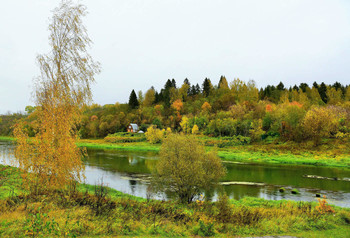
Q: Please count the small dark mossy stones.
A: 3